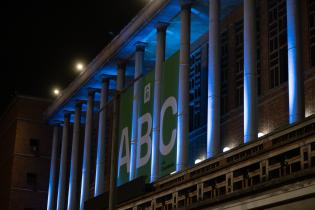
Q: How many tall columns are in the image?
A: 12